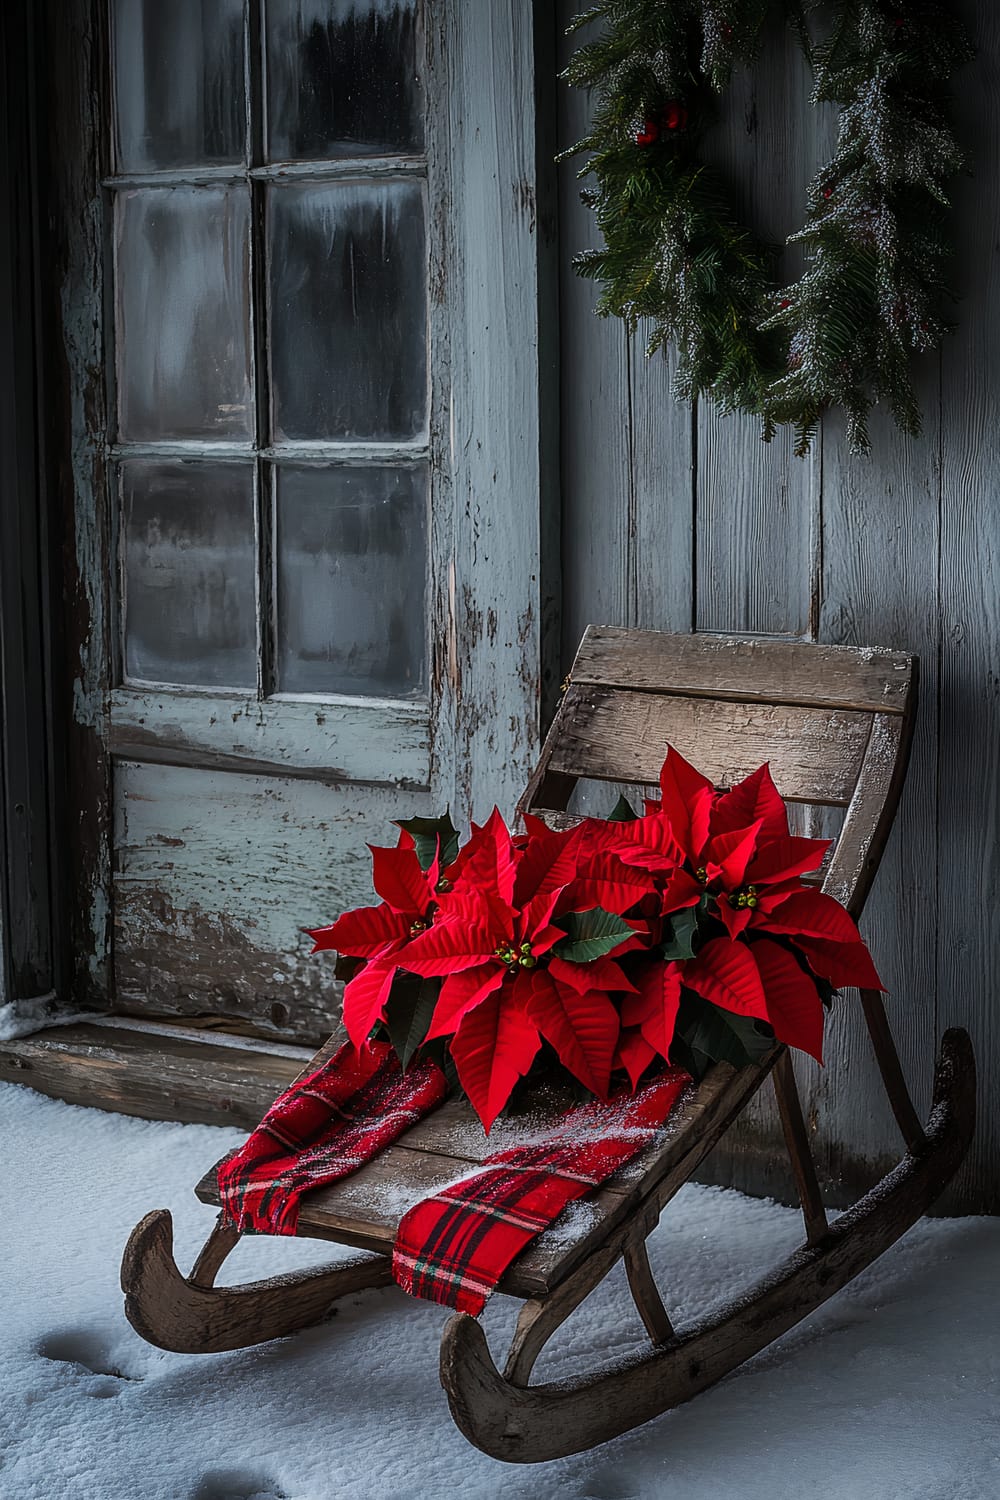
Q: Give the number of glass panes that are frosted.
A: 6